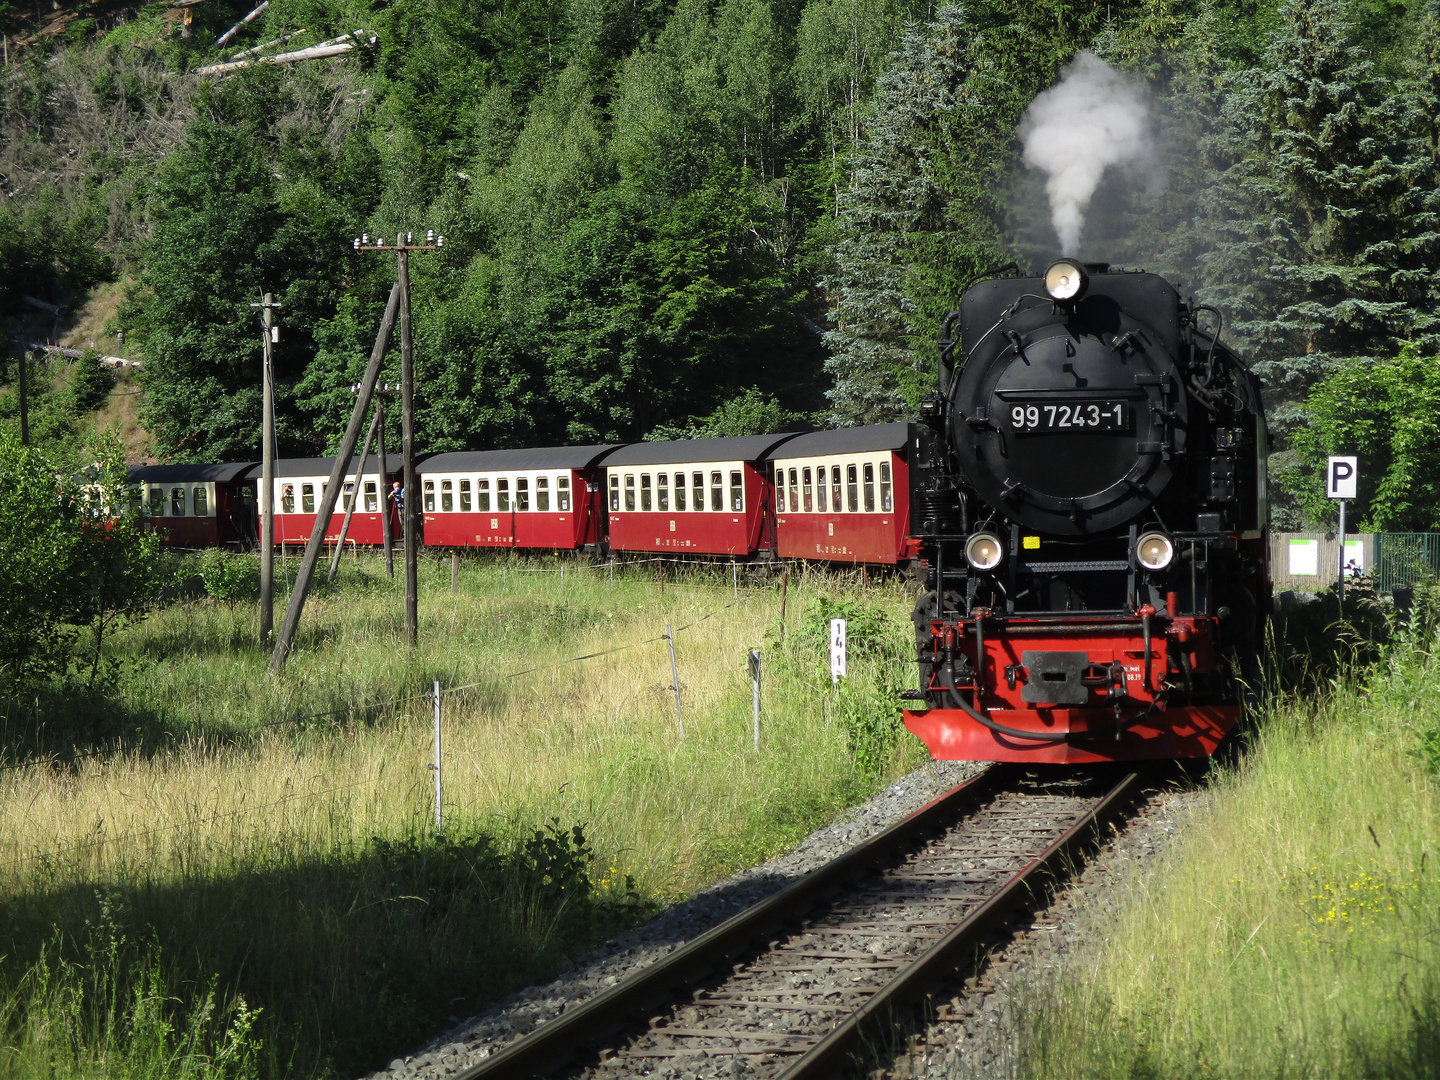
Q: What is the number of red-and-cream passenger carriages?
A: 5